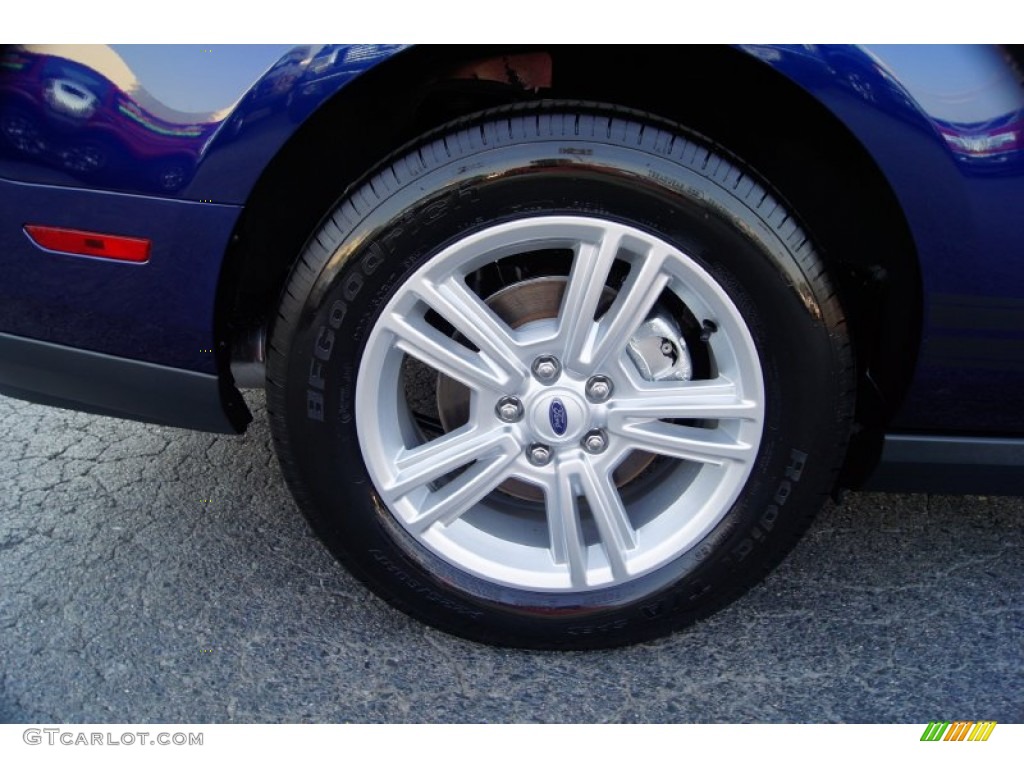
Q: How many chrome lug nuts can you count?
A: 5